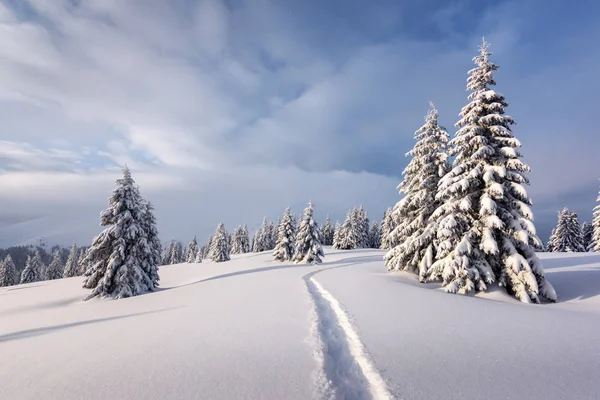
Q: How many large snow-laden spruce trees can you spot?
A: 3